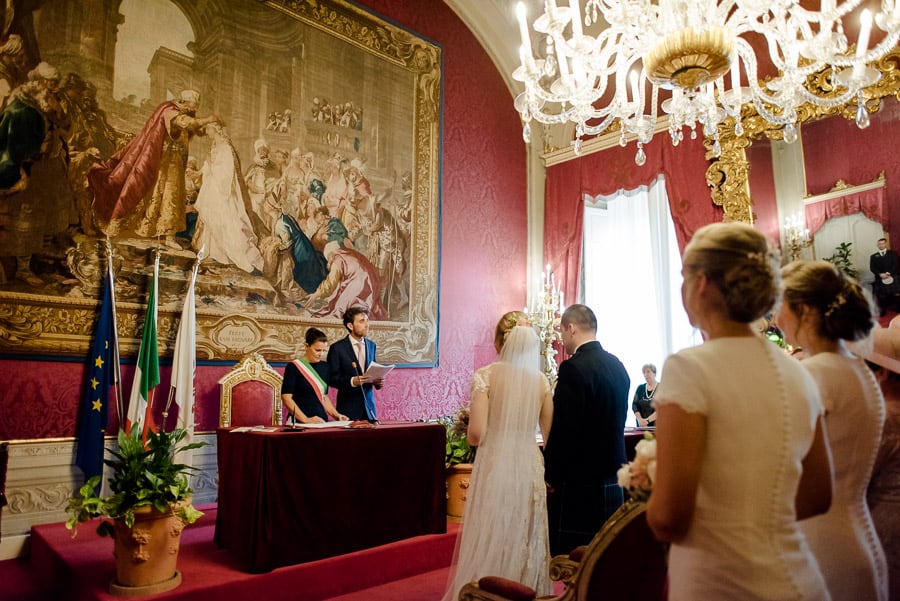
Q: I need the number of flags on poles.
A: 3